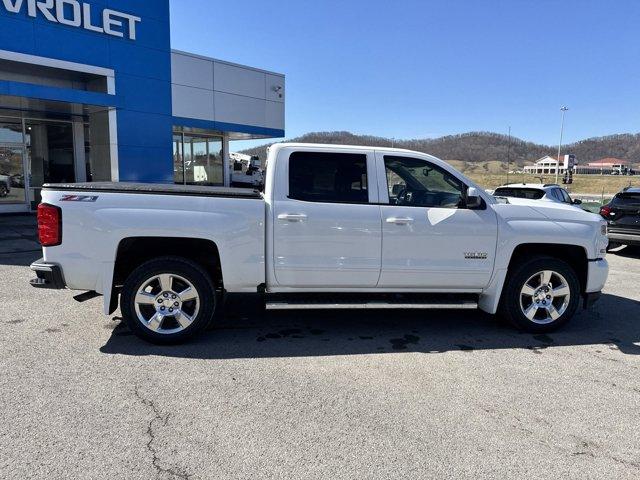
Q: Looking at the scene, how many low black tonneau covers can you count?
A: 1